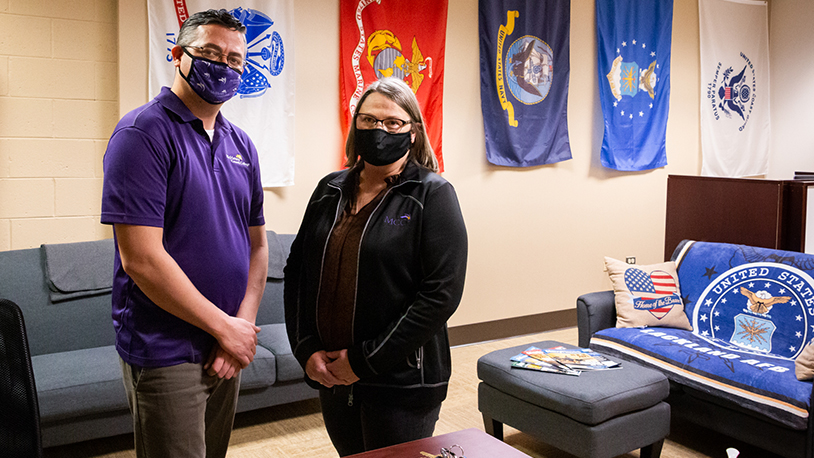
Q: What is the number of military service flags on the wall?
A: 5